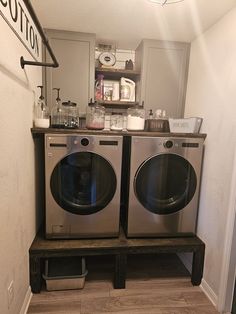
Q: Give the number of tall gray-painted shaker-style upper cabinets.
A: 2